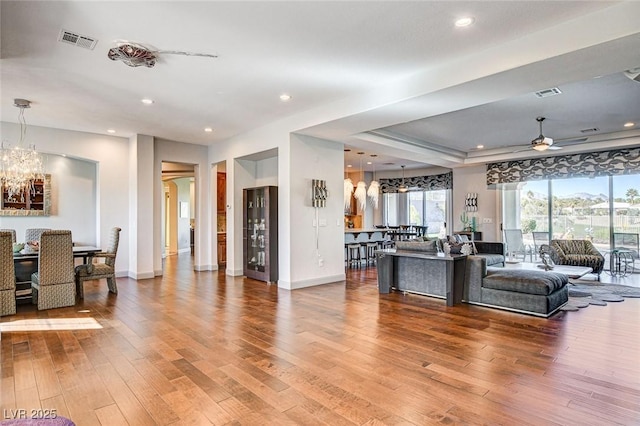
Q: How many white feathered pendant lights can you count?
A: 3